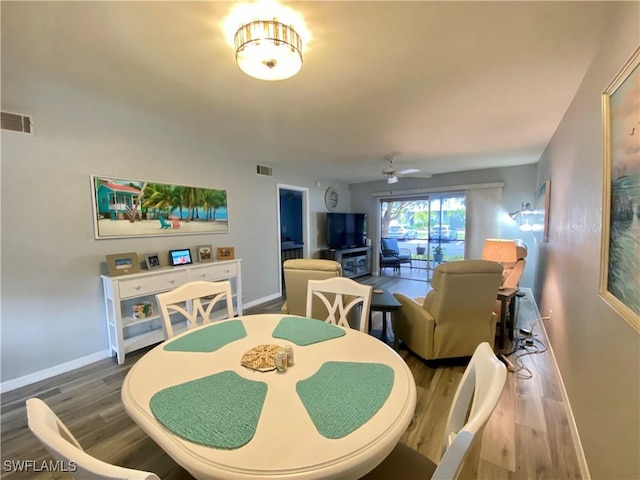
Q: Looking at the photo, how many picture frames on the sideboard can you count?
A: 5